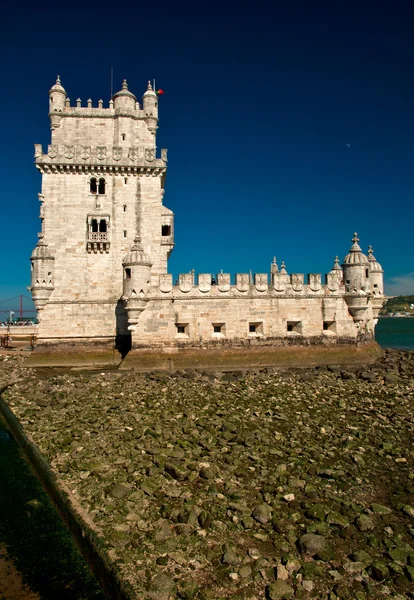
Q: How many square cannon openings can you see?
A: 5